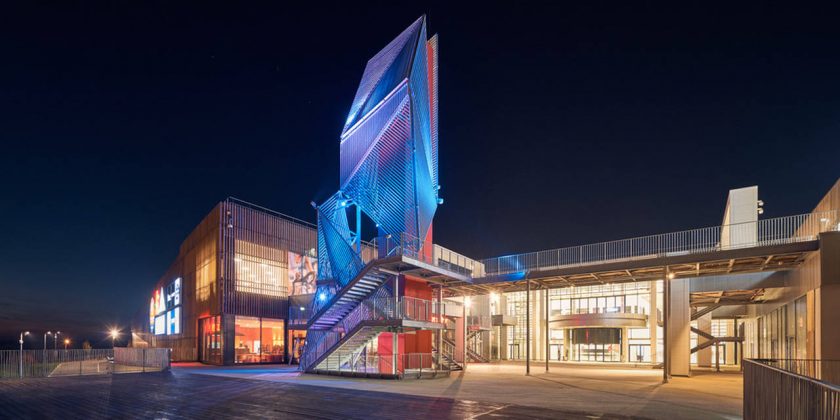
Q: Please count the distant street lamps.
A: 5